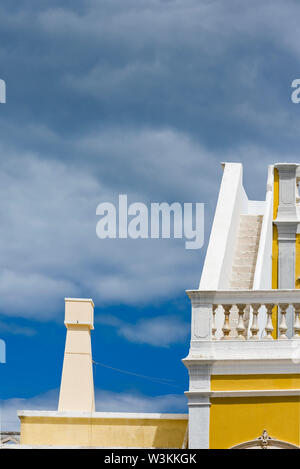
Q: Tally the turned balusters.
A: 7